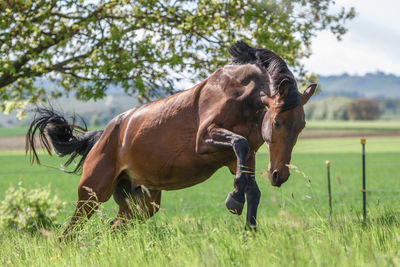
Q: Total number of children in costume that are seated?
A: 0